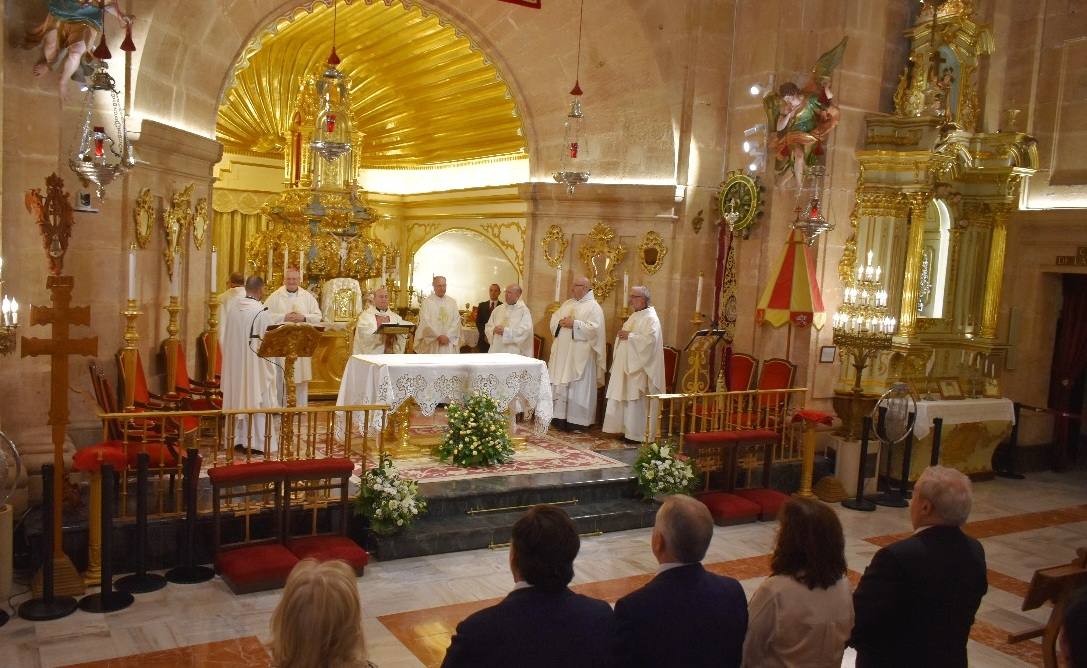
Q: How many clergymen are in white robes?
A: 8